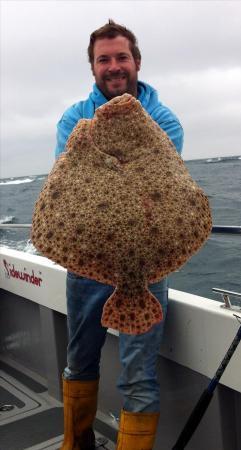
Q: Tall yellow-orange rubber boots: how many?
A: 2